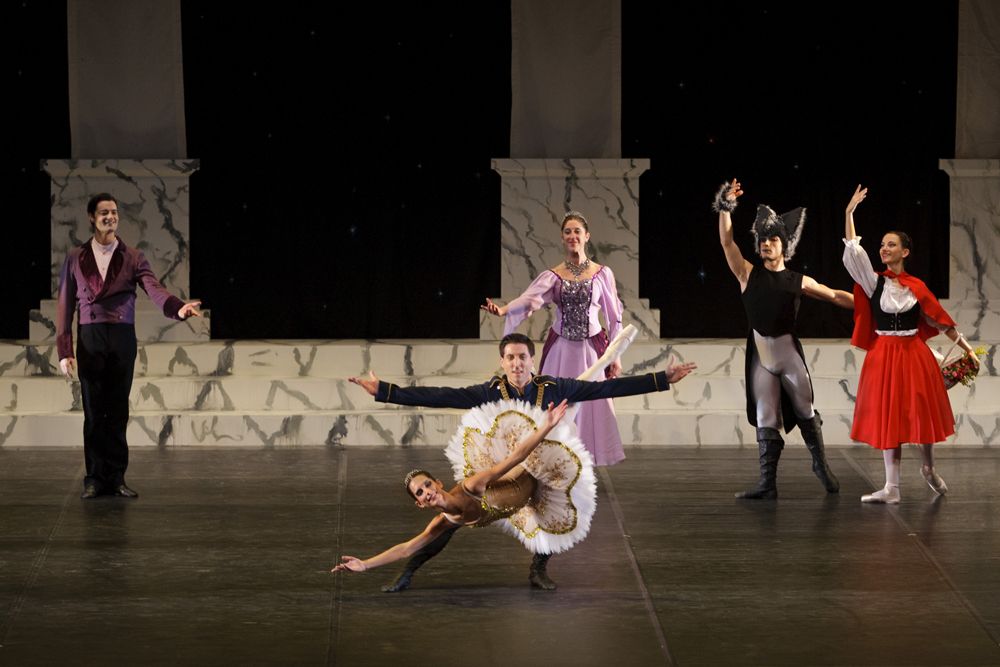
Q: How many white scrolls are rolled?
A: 0